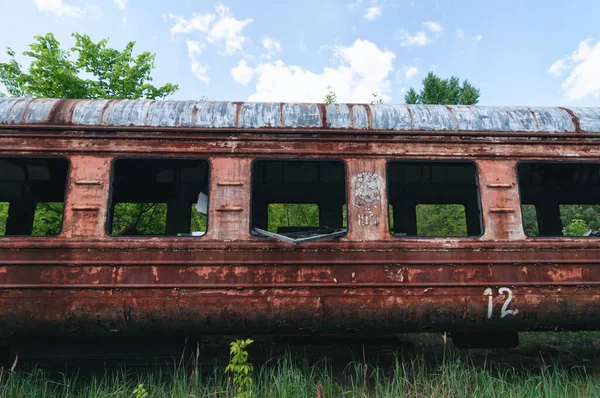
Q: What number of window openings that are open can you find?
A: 5